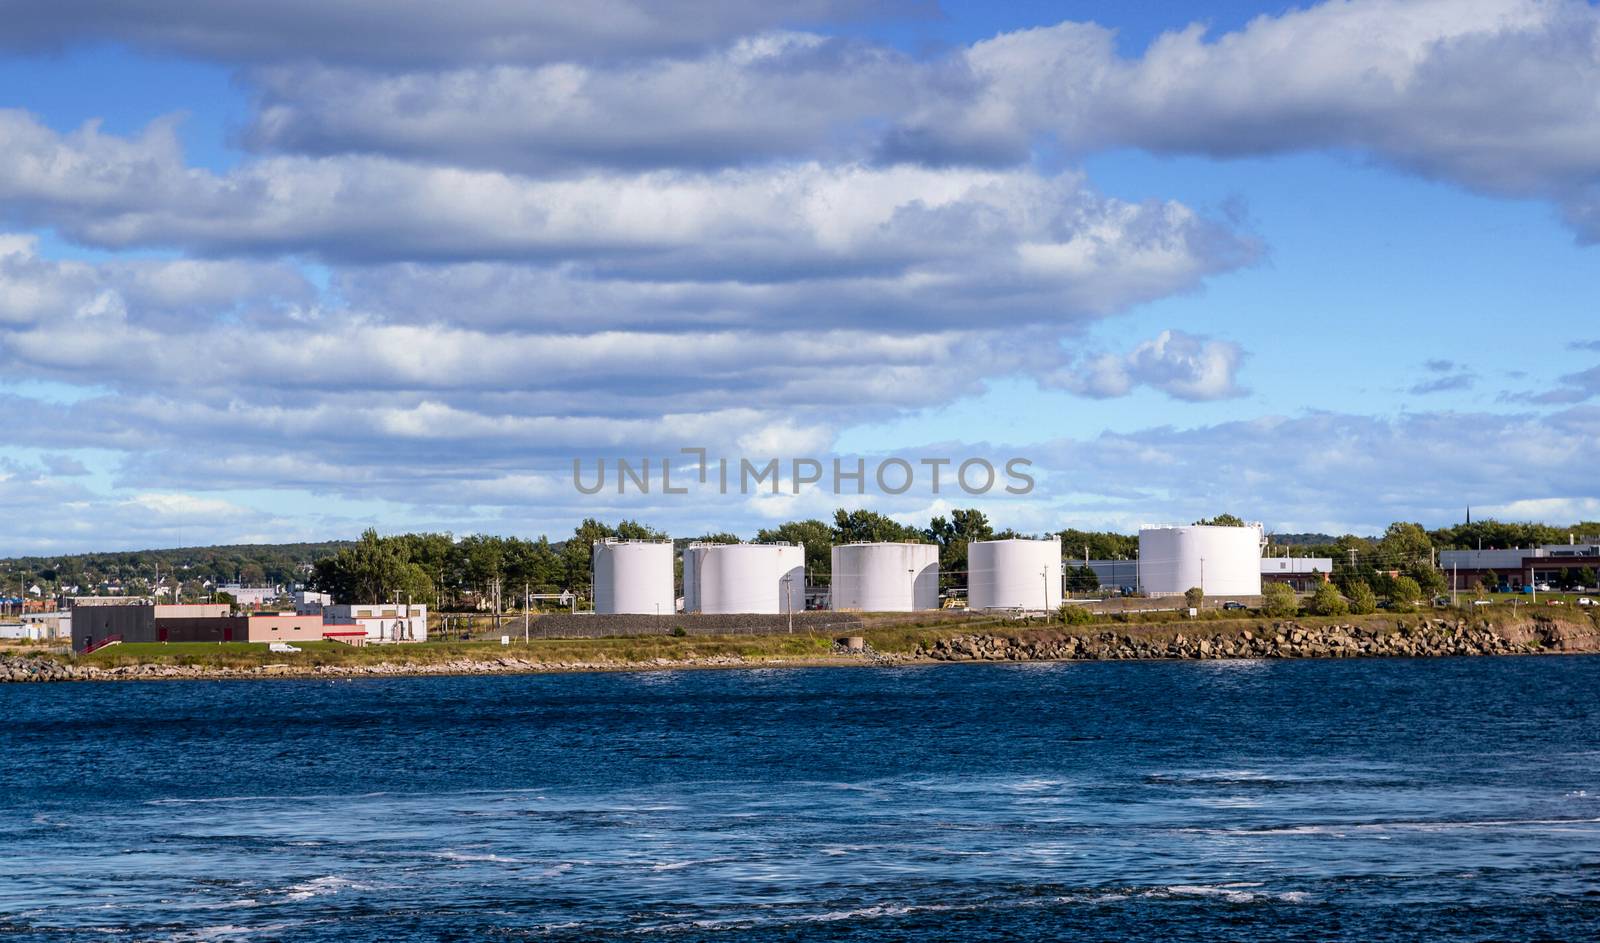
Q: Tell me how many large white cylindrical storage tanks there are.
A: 5